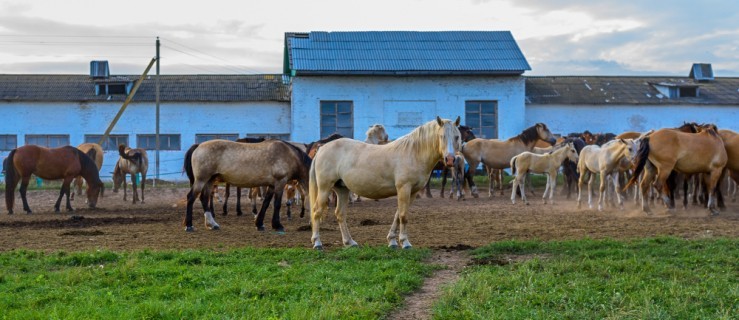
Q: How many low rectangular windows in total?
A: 6